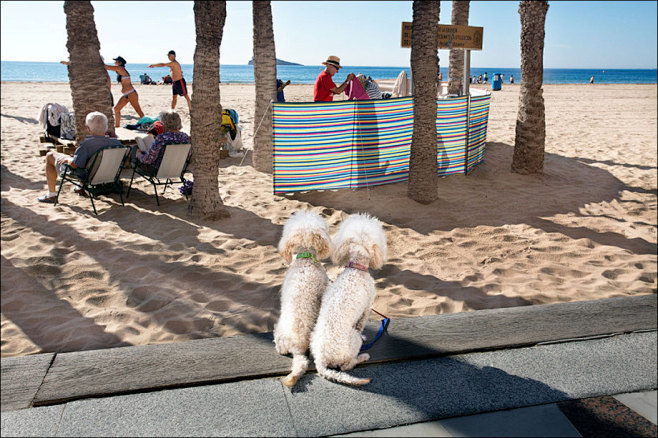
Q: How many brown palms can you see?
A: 6